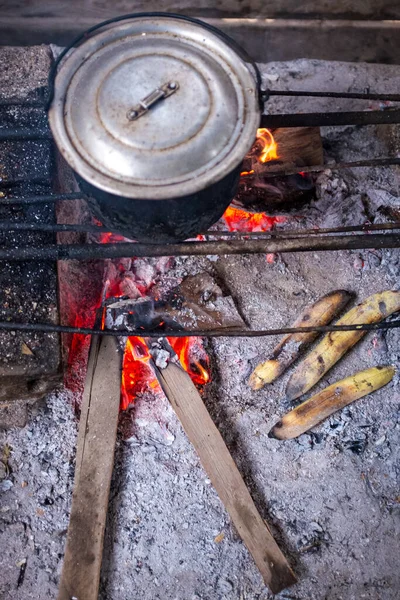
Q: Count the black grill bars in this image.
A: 6